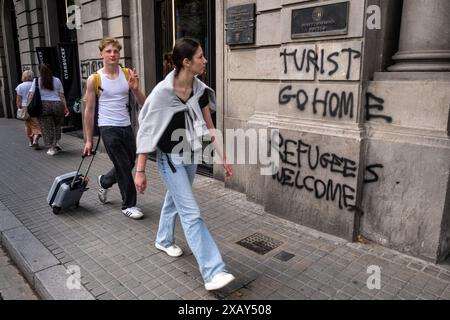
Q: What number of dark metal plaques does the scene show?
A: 2